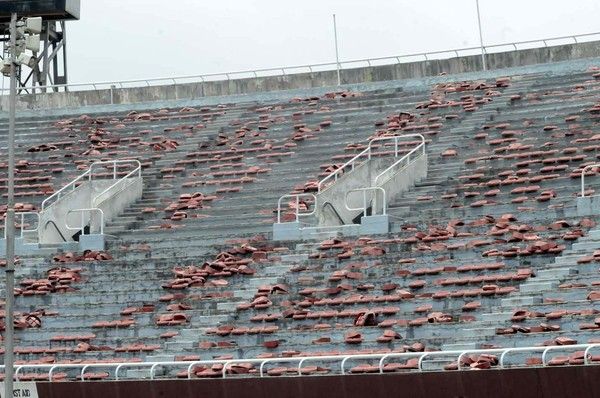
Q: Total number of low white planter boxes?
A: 0